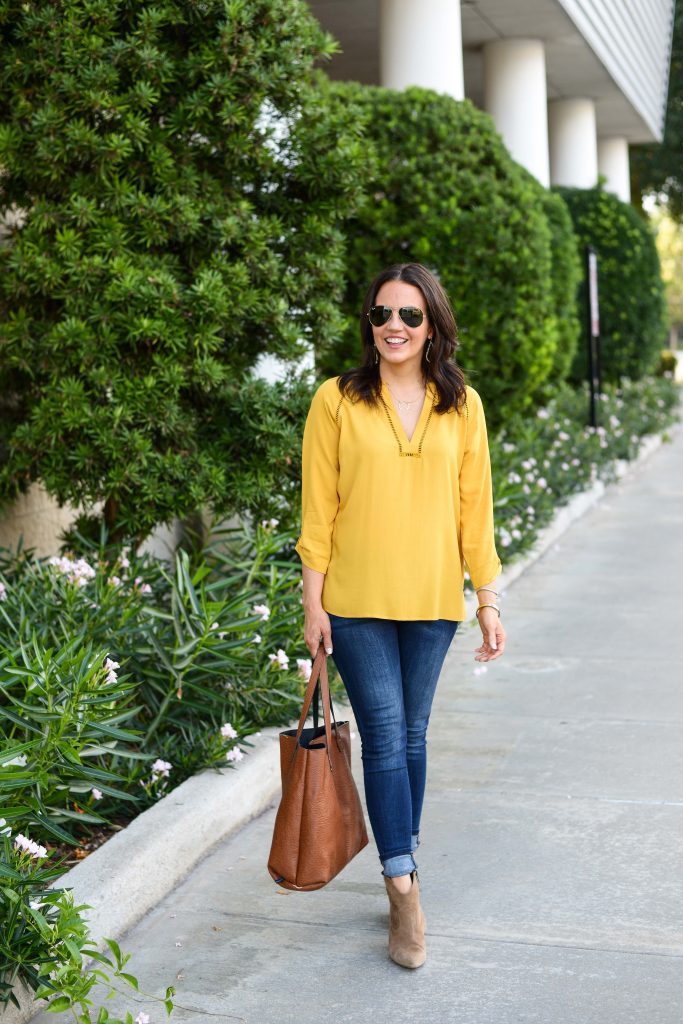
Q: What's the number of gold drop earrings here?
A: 2